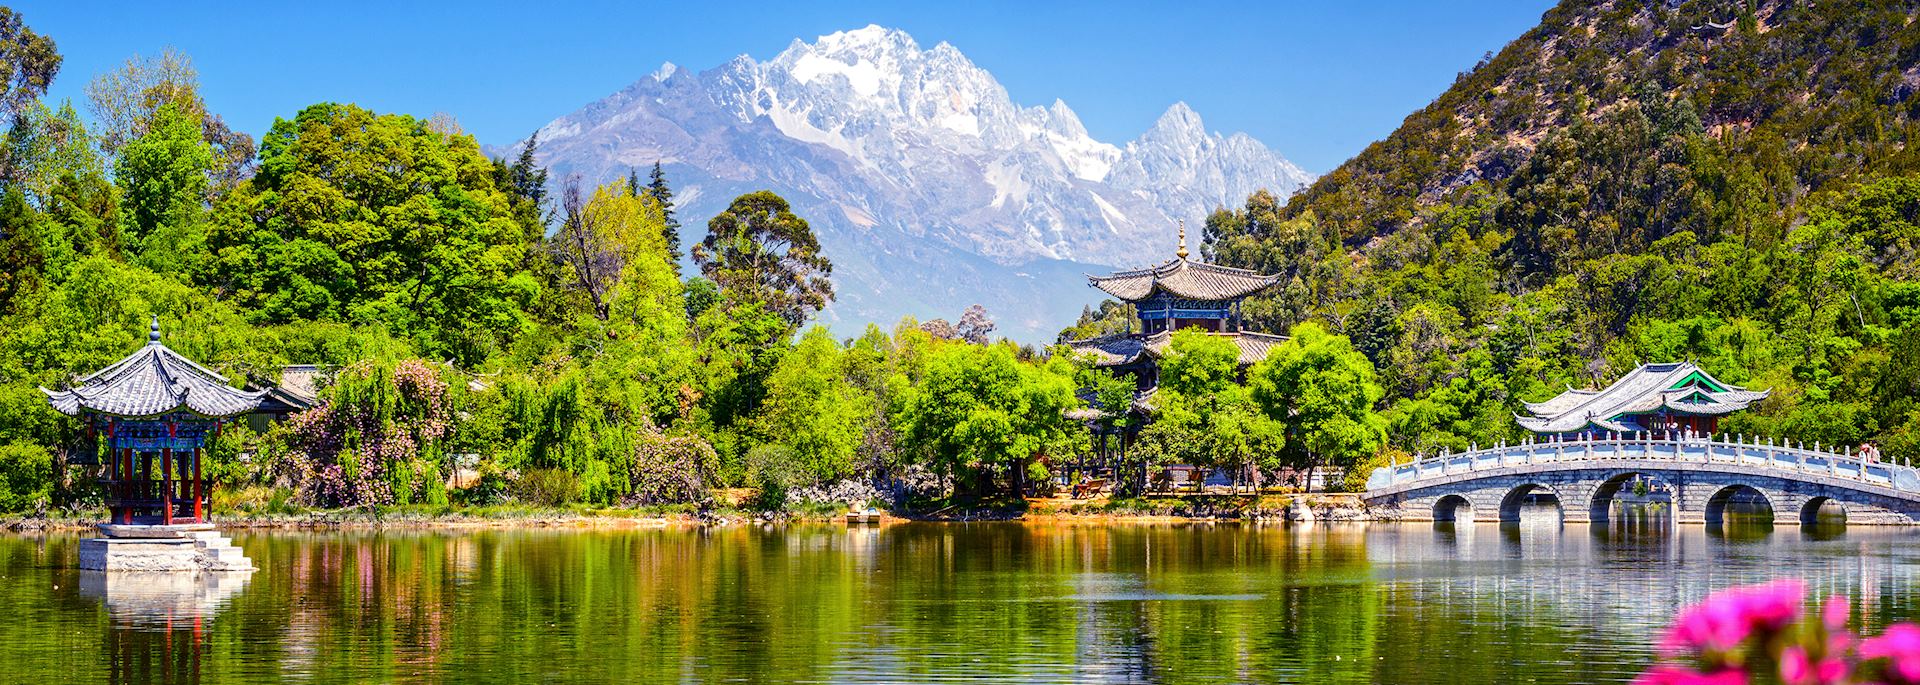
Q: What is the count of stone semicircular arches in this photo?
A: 5